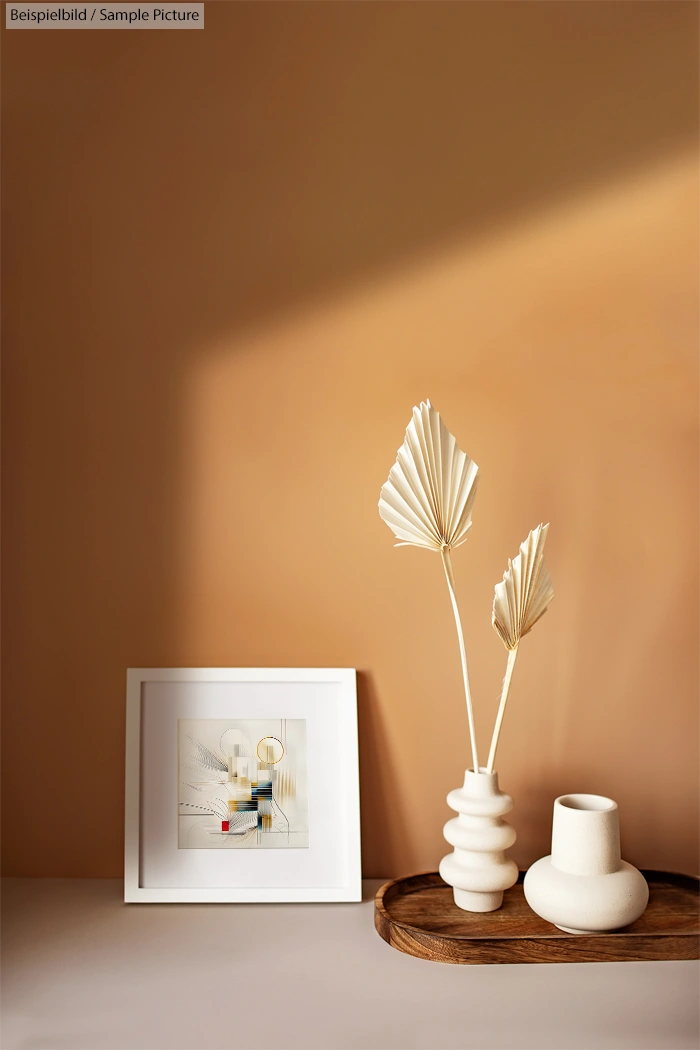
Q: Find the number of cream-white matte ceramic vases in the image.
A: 2